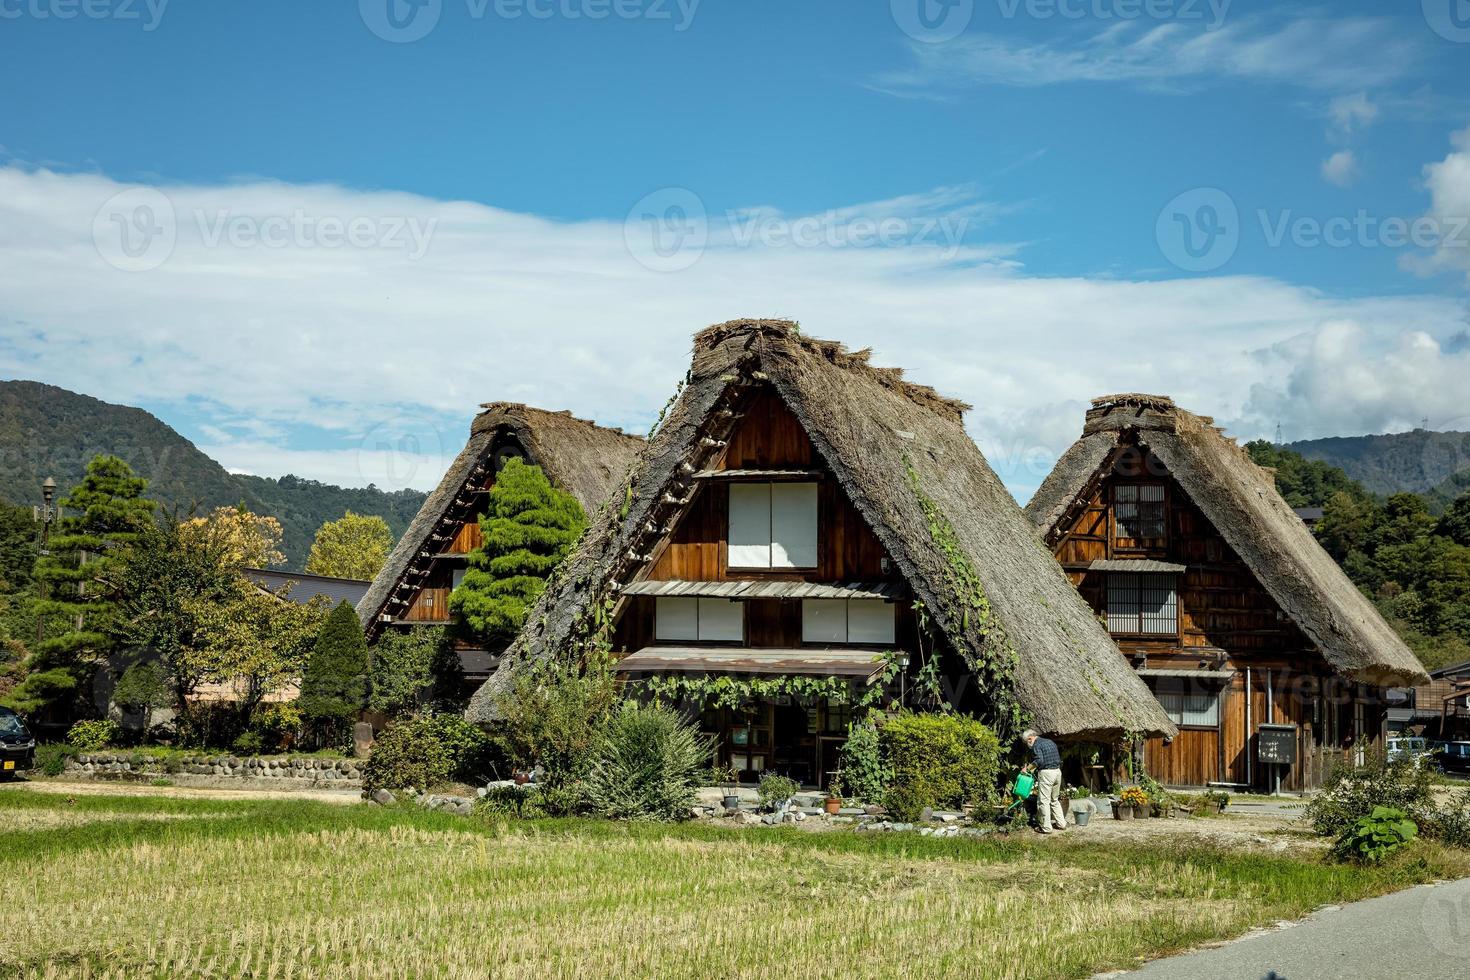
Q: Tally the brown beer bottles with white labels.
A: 0